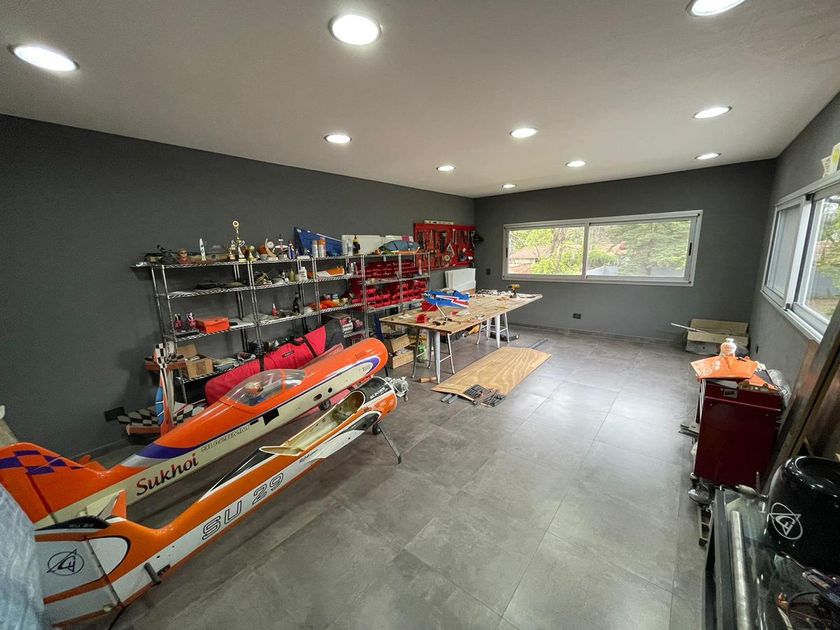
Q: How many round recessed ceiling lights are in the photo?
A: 10